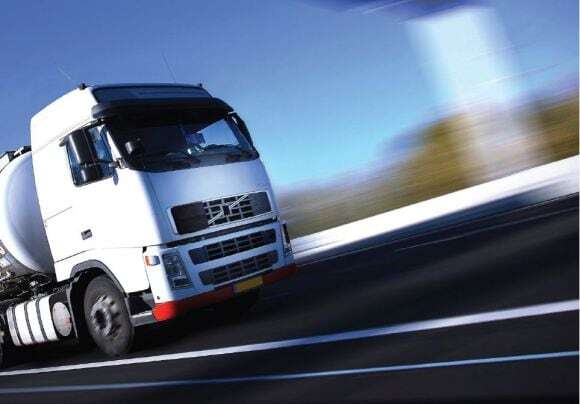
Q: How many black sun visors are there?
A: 1